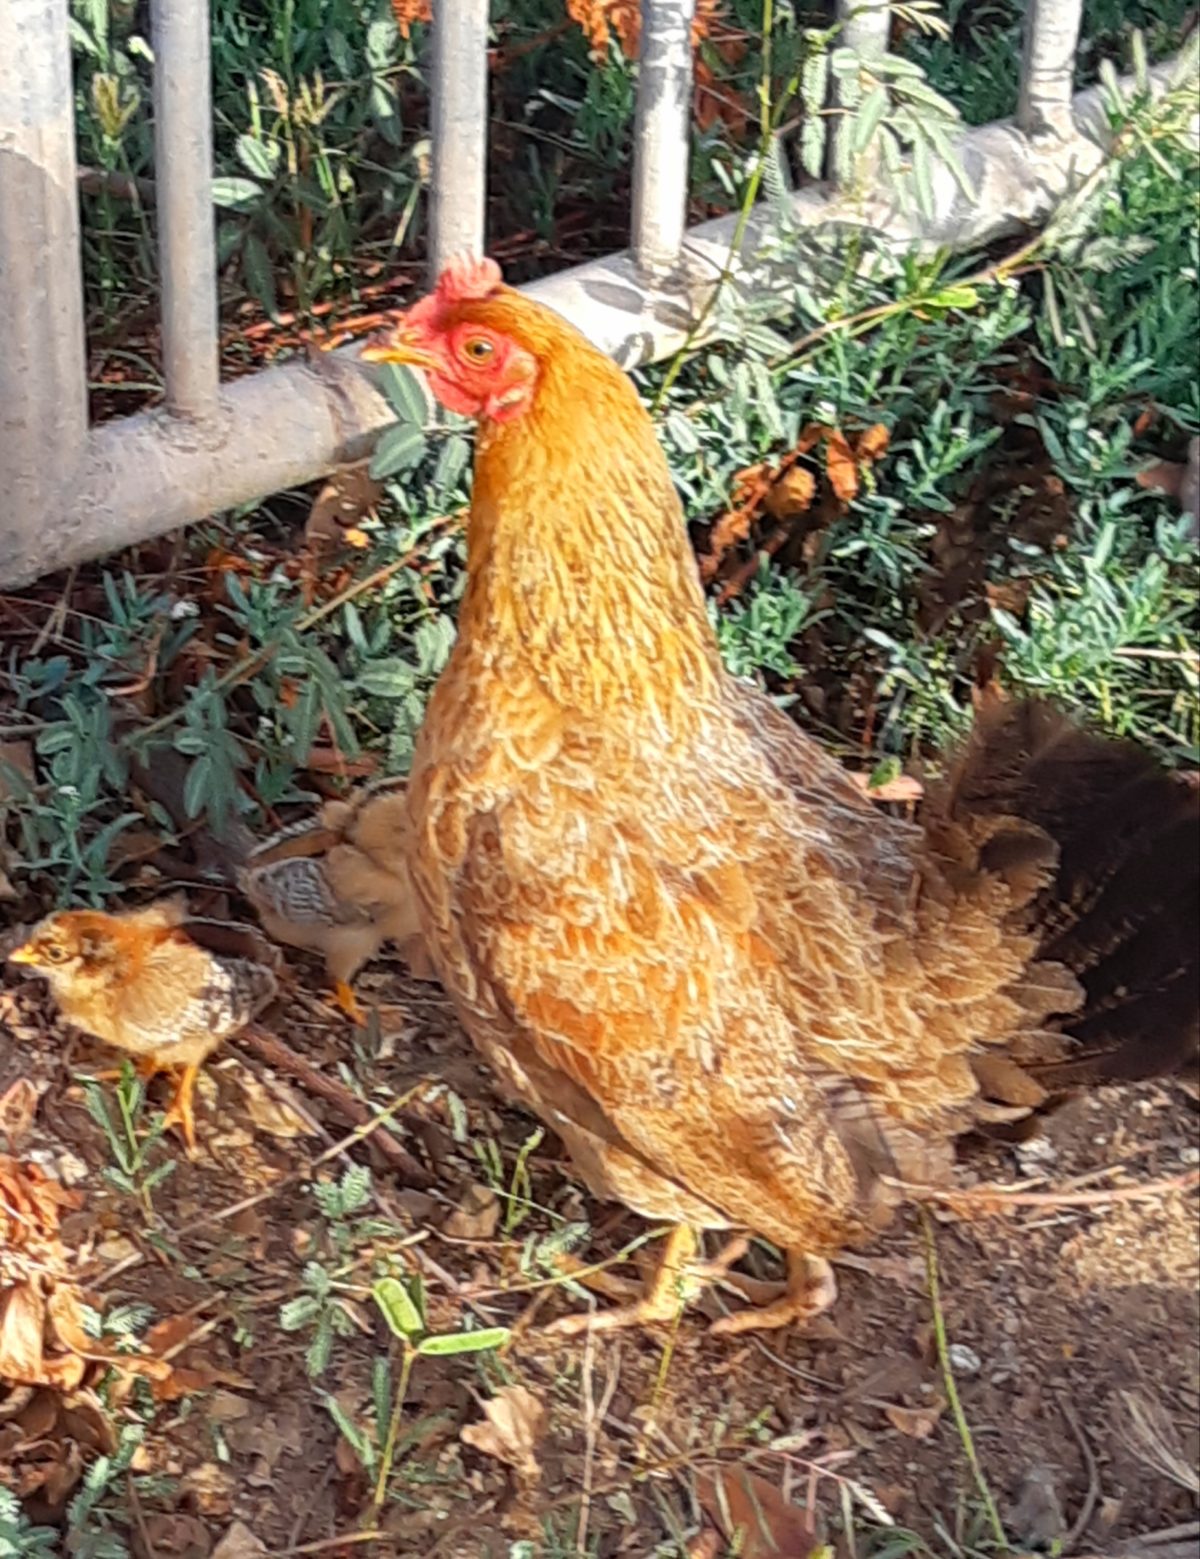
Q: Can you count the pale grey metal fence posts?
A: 6